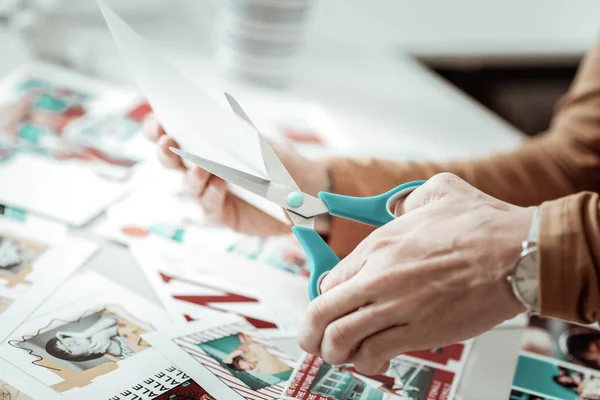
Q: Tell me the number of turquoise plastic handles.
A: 2